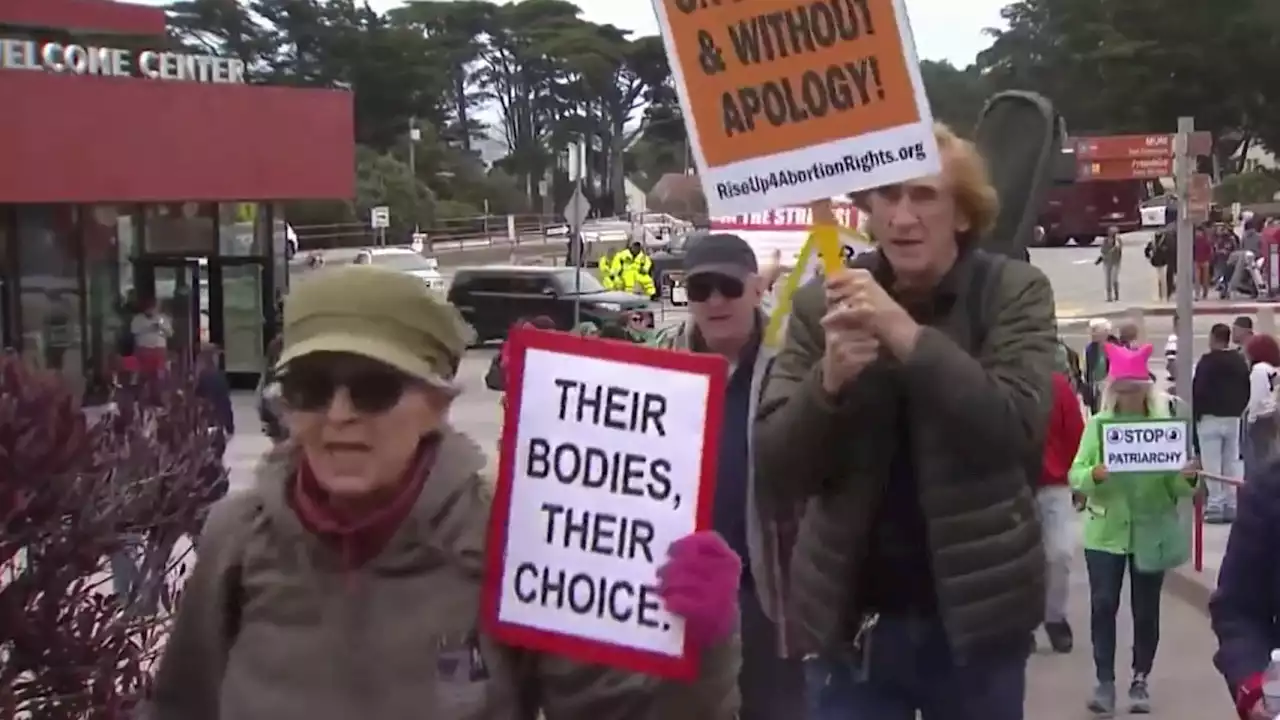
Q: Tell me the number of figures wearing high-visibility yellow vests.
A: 2